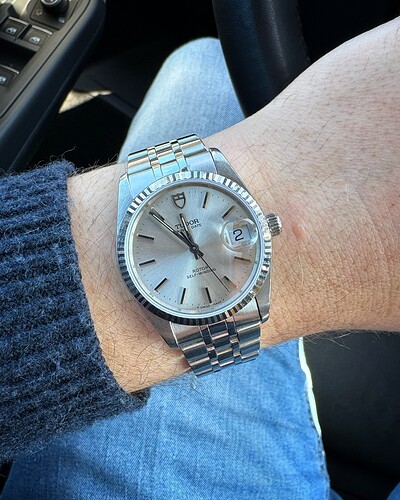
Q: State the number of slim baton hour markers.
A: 10